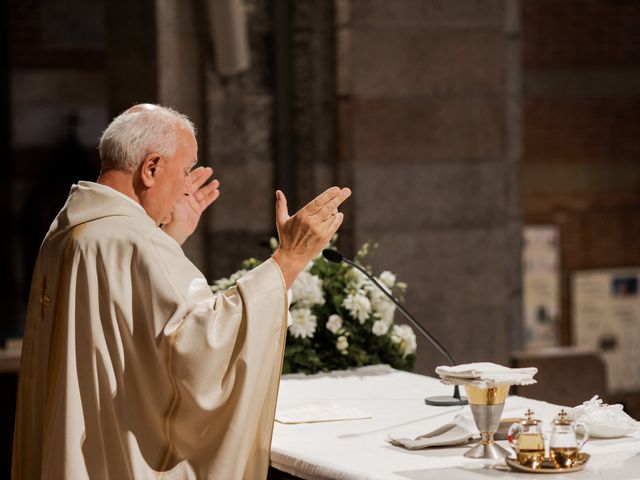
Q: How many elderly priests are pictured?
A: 1